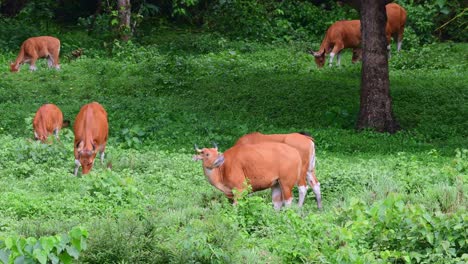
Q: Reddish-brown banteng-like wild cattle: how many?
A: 7